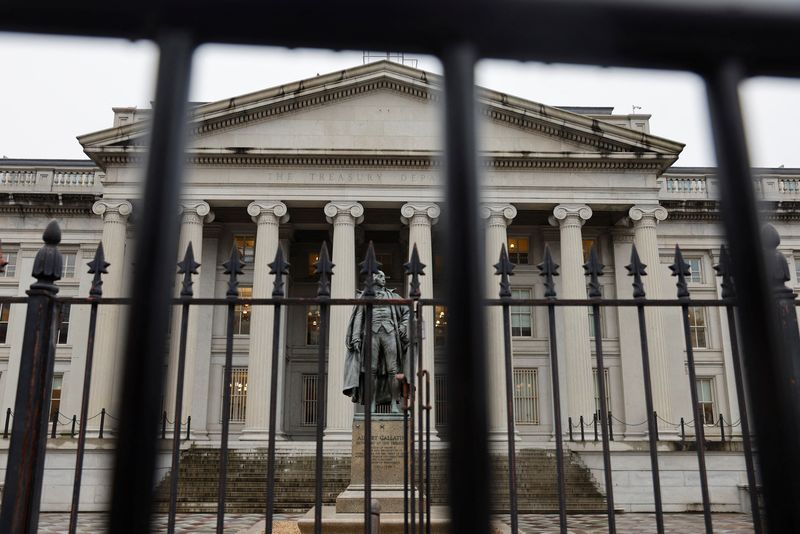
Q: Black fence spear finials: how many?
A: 13